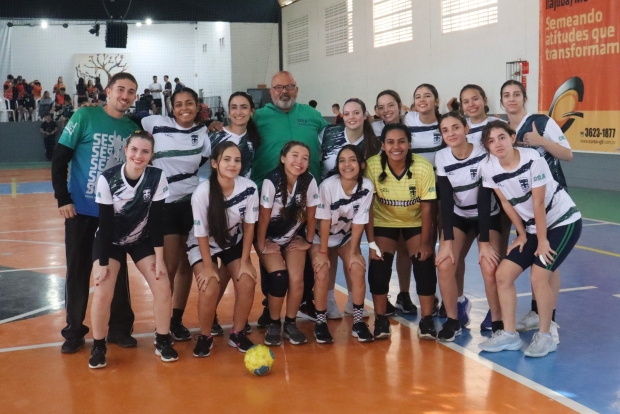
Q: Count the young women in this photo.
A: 14